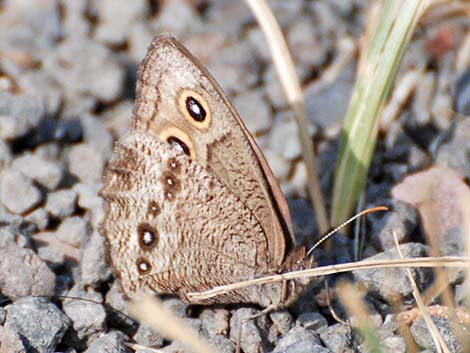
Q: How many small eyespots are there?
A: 6